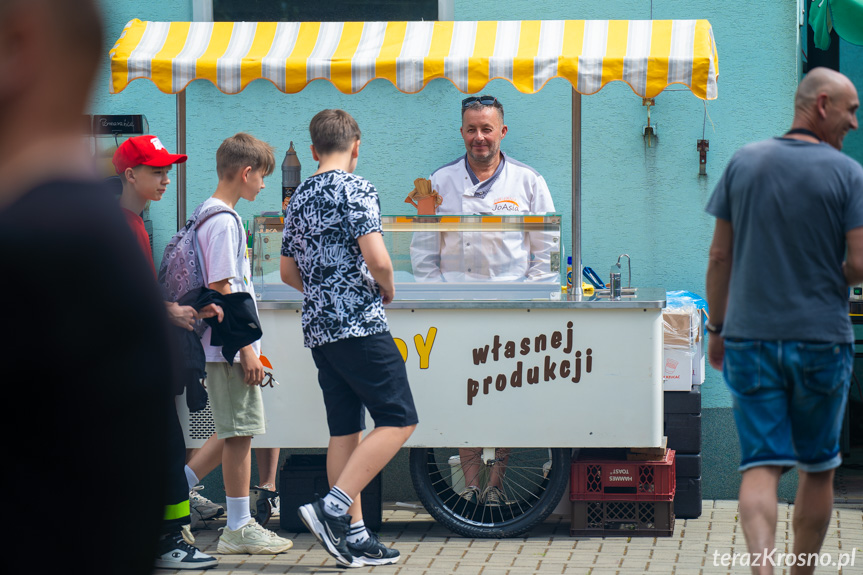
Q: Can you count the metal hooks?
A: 2